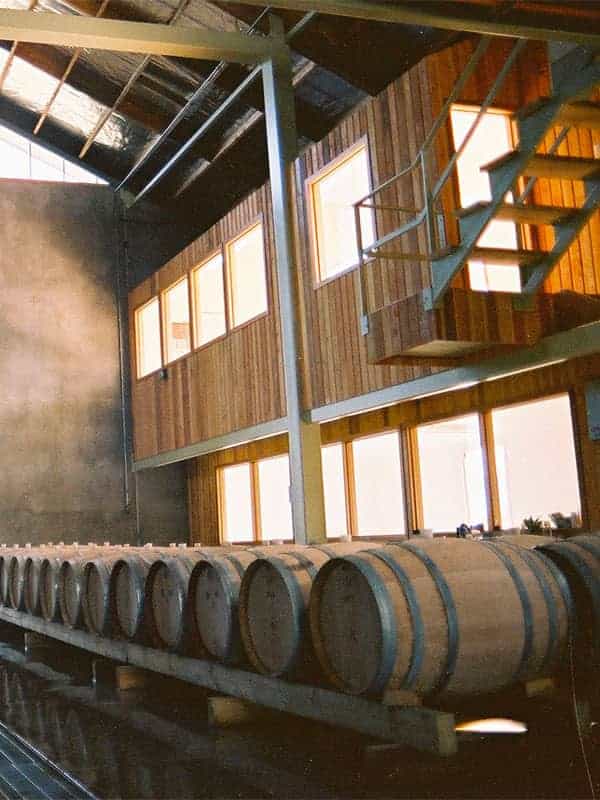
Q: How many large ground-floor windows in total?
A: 6